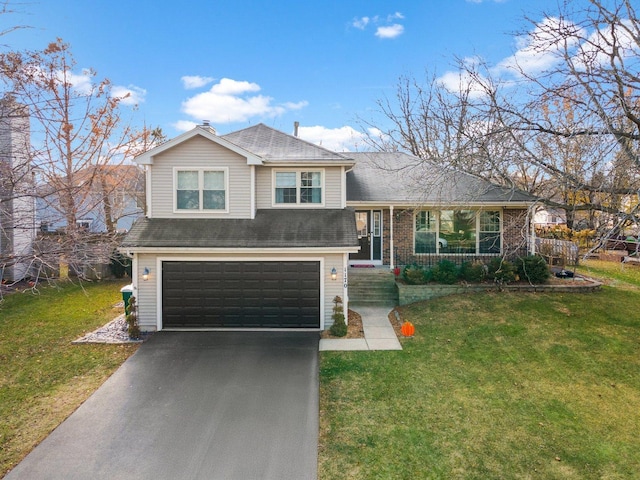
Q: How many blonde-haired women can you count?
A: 0